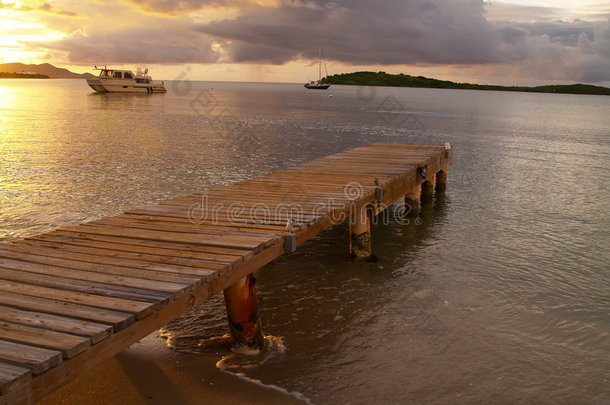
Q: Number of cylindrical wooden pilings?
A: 5